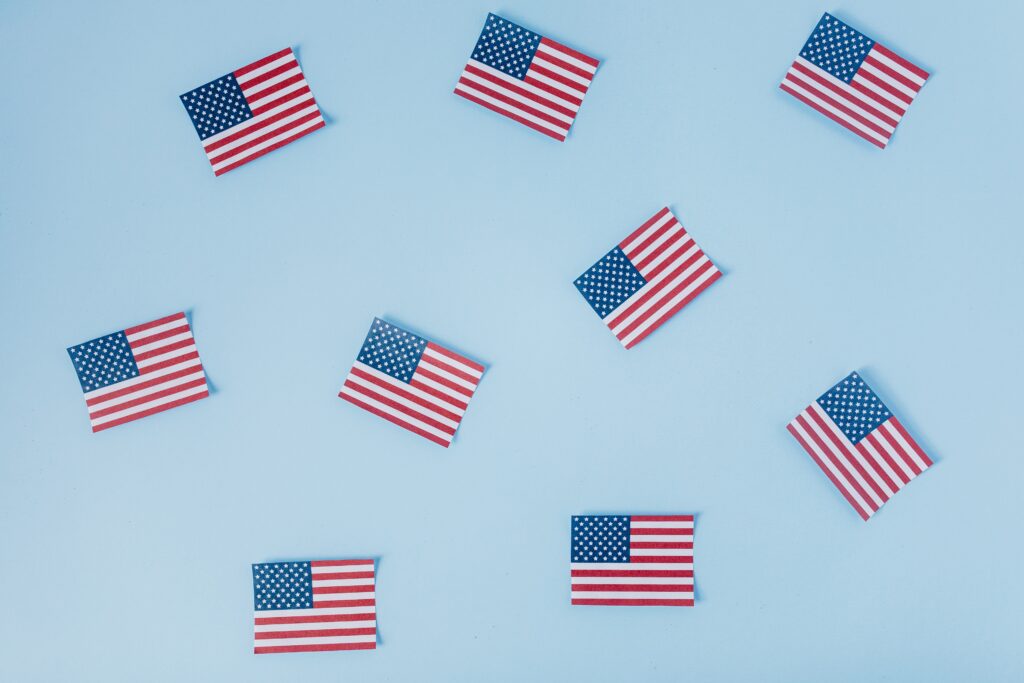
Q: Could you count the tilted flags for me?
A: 7